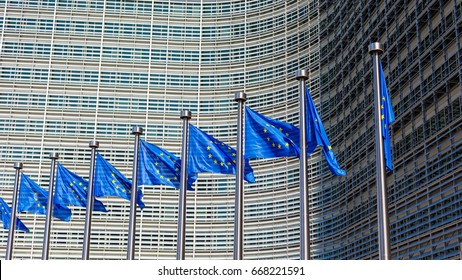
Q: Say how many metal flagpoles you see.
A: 8